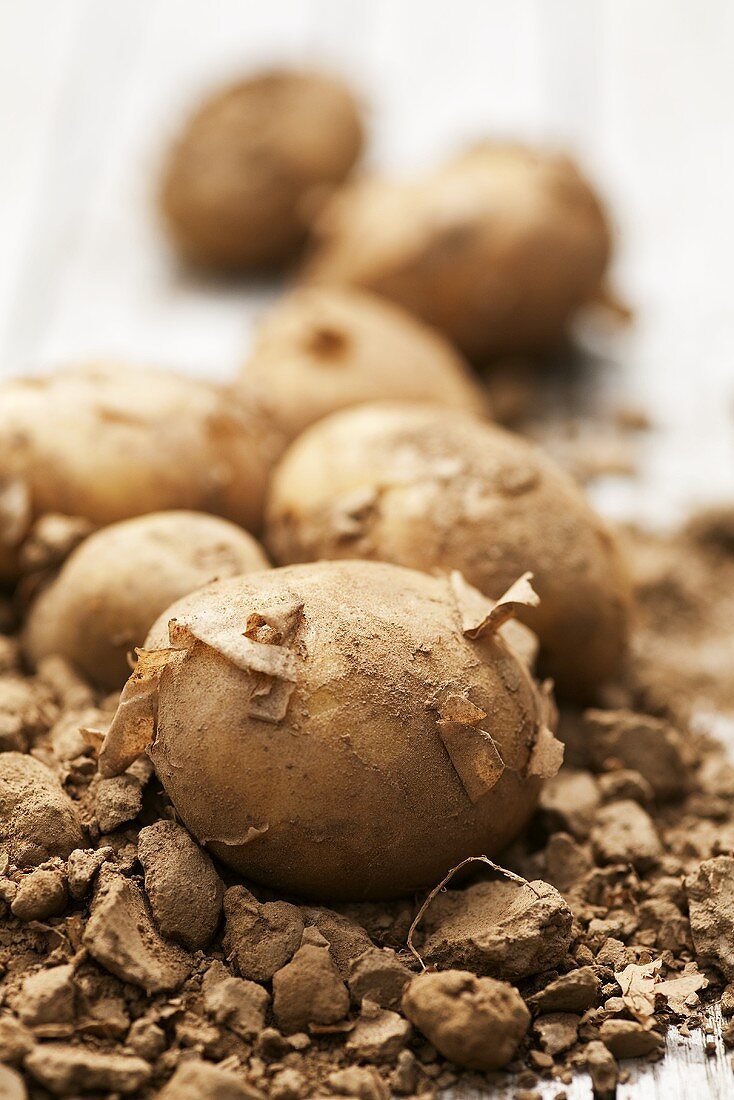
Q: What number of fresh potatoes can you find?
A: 7